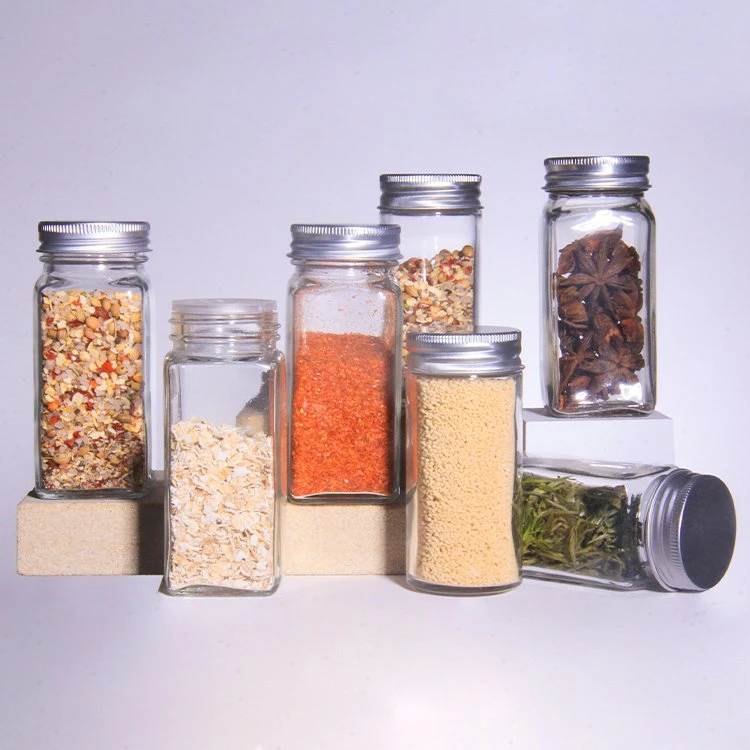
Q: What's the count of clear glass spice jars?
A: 7